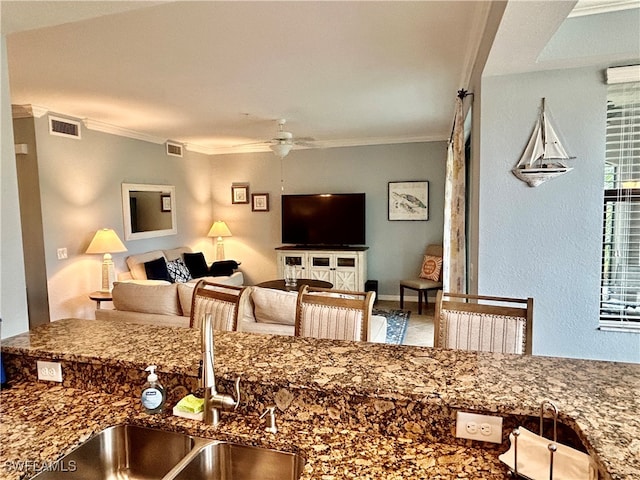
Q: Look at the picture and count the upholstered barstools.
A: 3